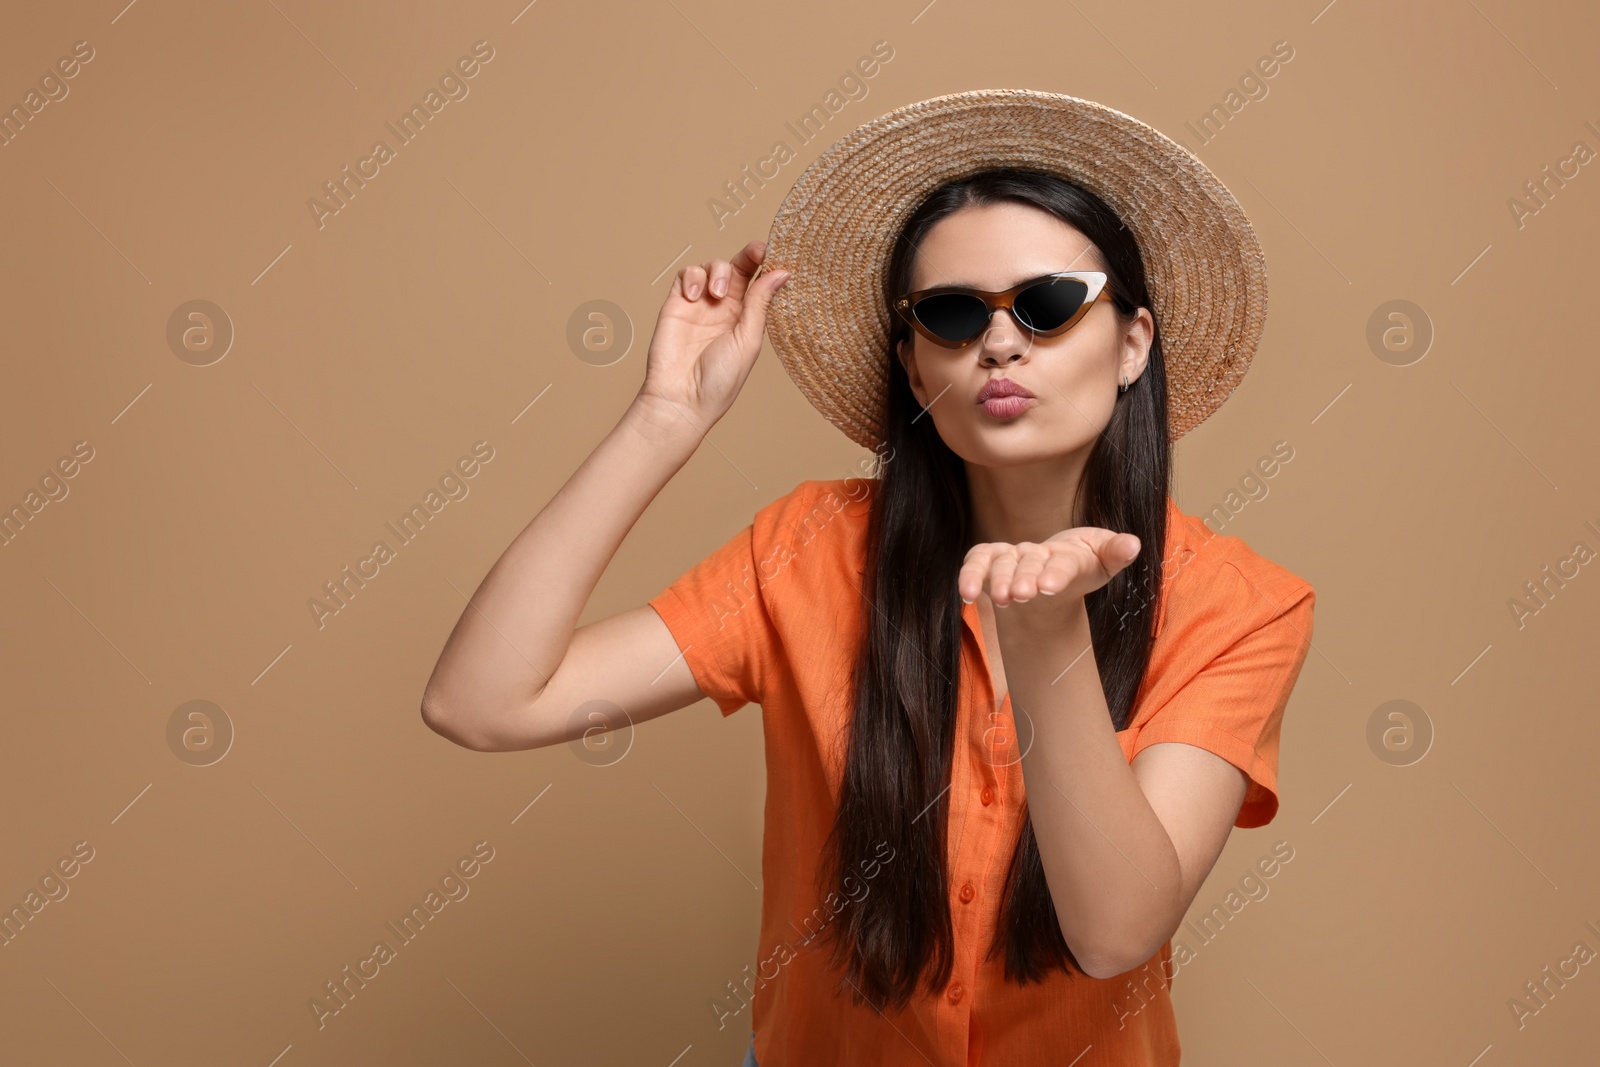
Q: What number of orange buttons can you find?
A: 3